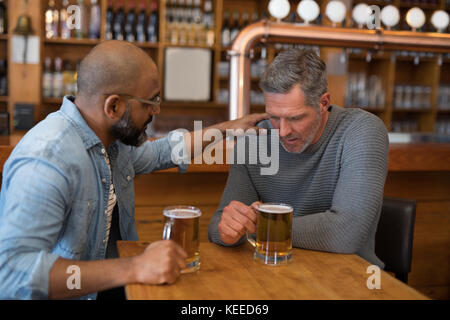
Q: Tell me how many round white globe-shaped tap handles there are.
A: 7